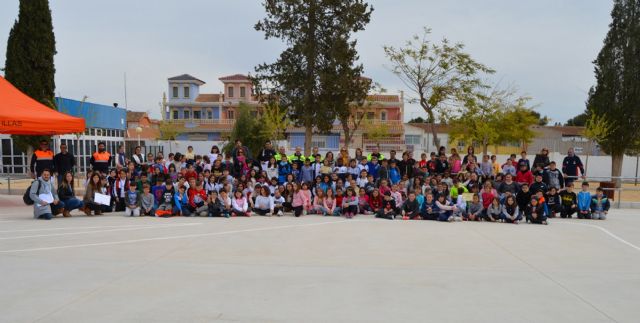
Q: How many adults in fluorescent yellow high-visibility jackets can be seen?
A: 4